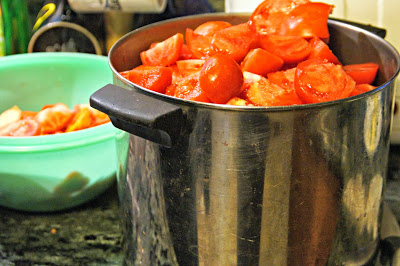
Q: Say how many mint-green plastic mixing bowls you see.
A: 1